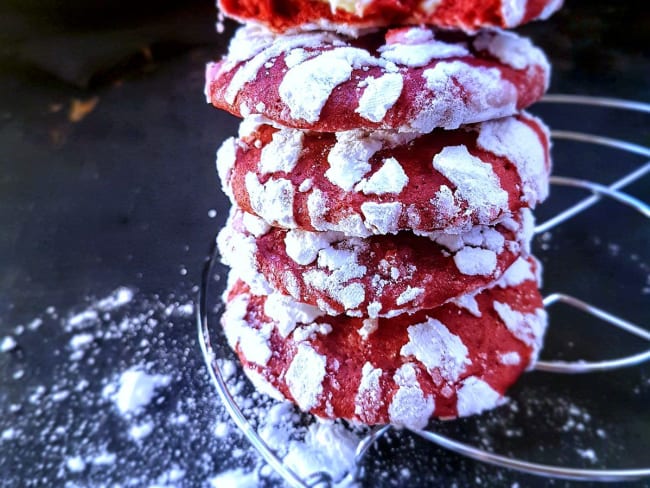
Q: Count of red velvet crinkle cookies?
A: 5